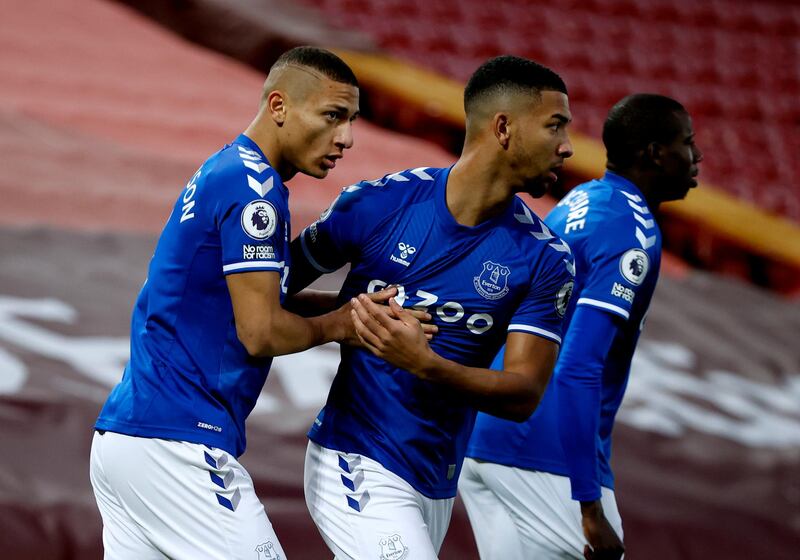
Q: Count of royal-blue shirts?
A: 3